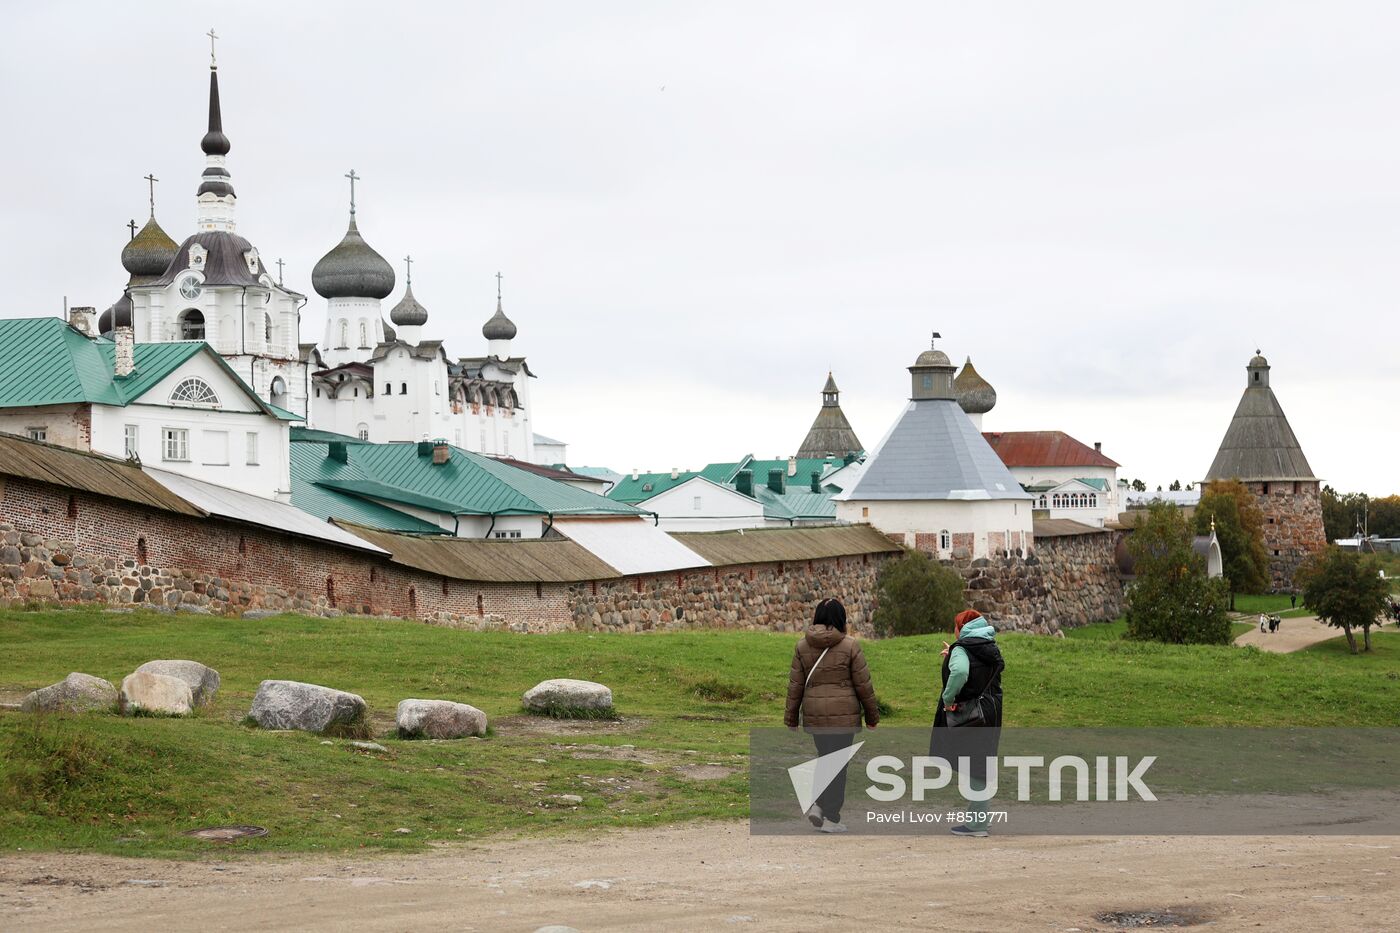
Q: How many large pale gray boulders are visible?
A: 6